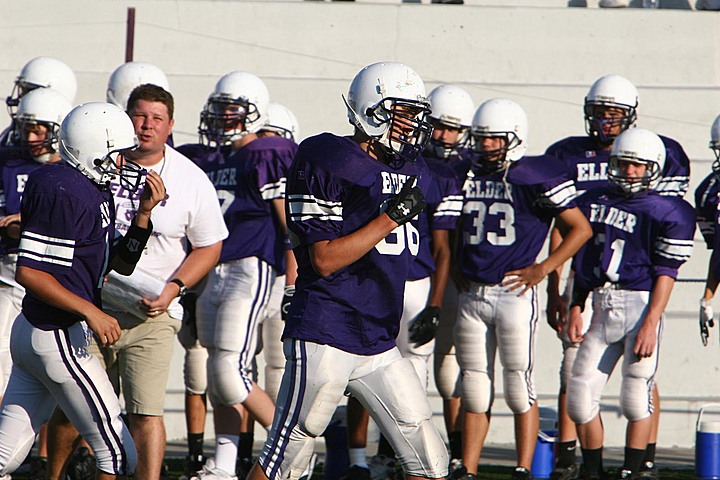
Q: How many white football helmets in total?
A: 12